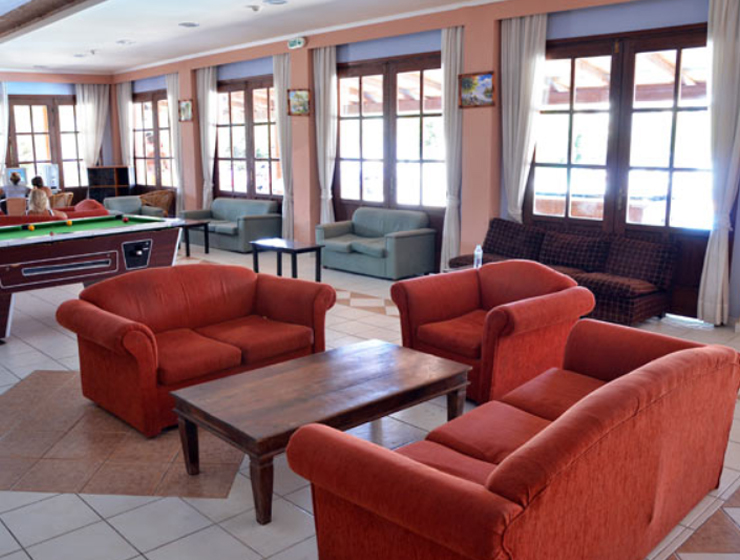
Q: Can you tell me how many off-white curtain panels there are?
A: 10